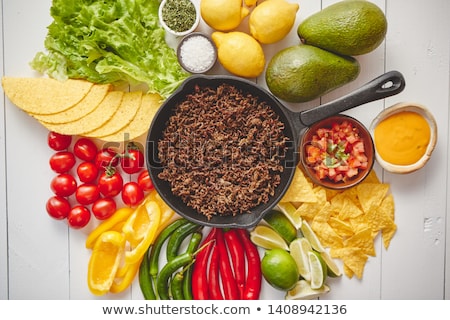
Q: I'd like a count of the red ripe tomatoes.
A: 14